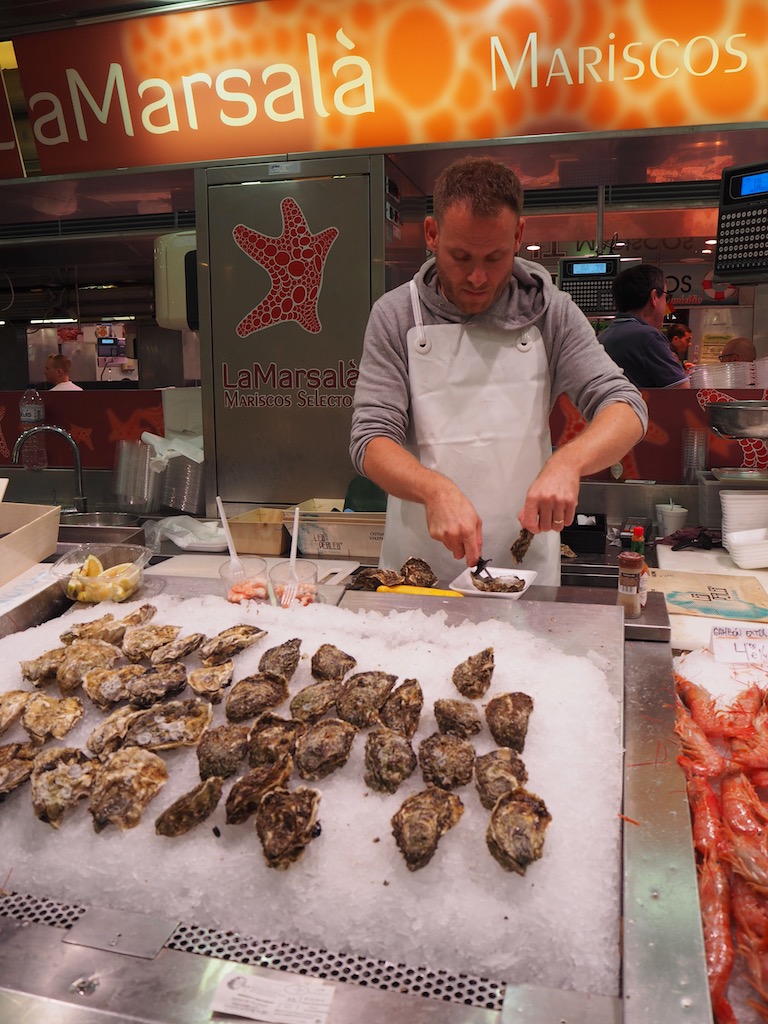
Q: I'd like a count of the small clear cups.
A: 2